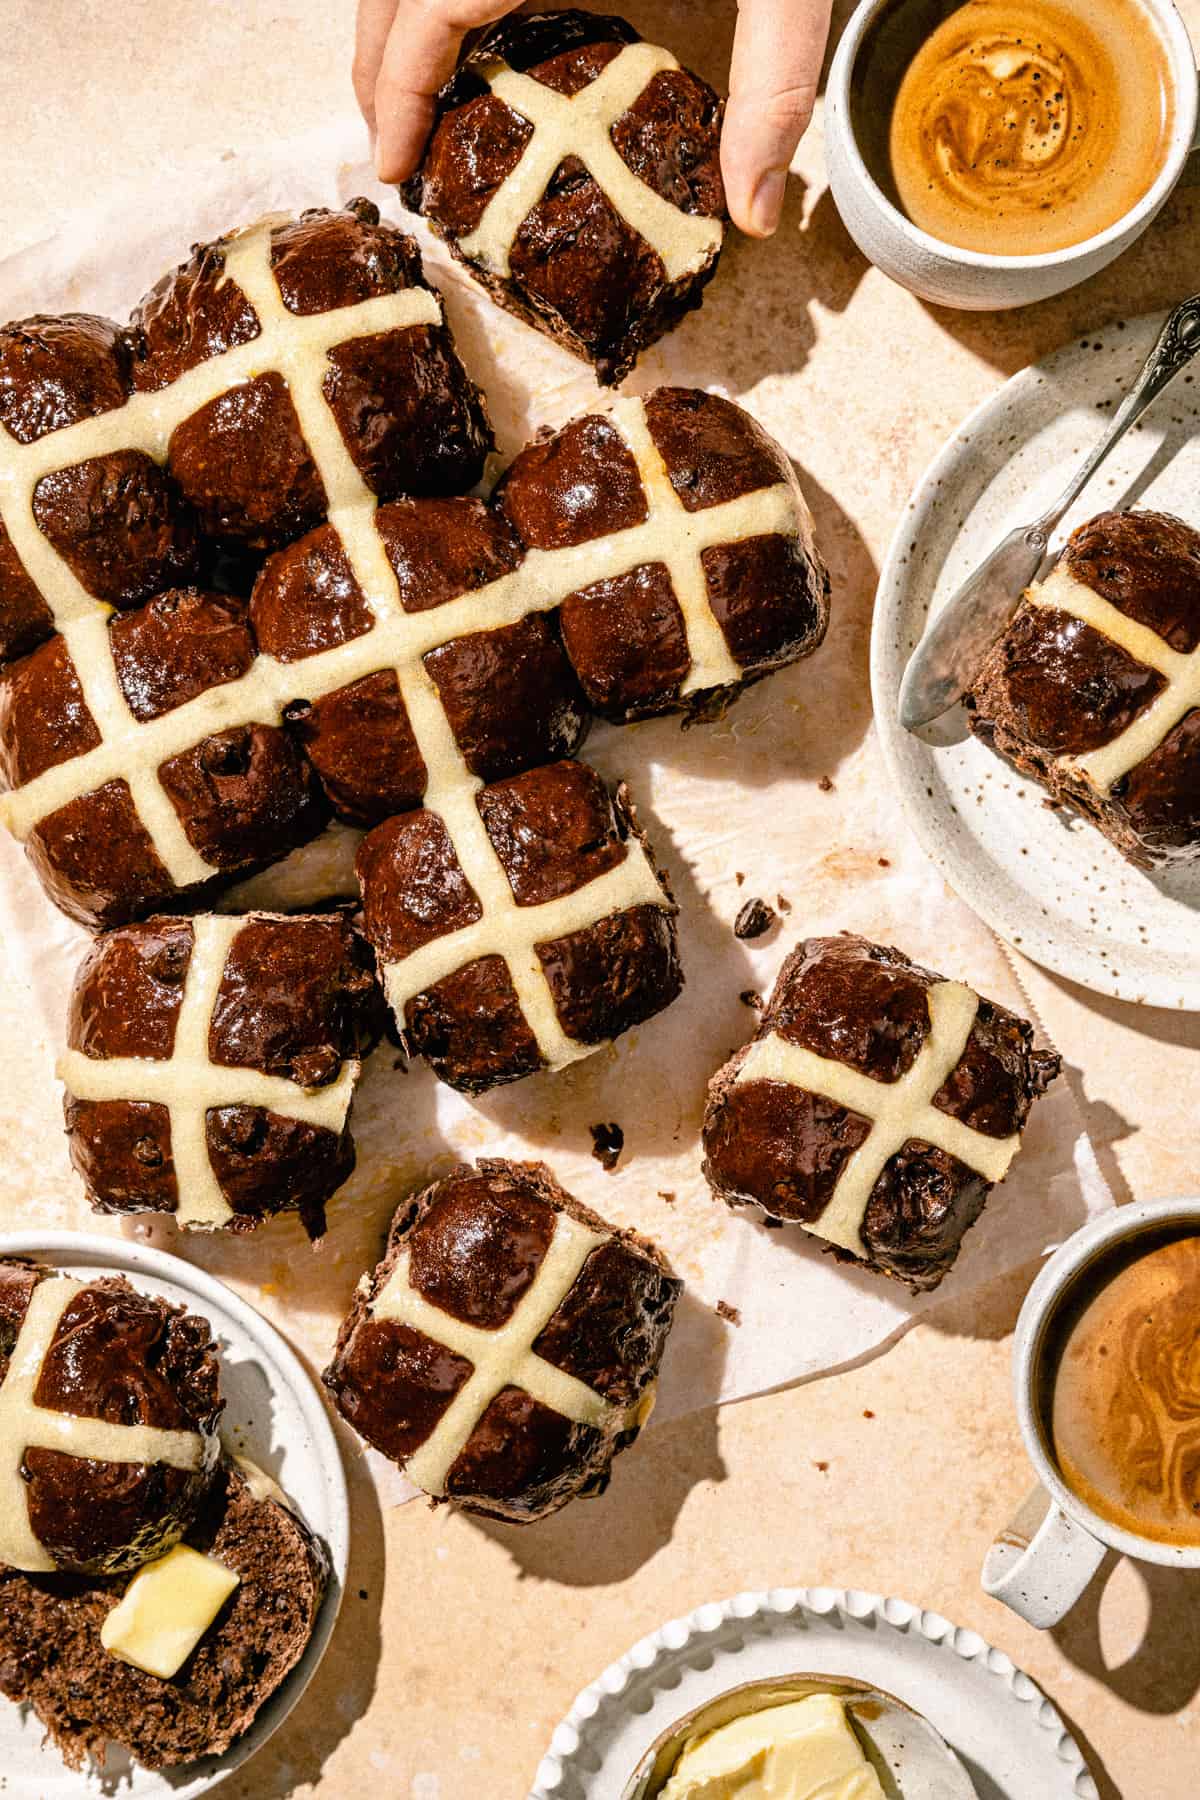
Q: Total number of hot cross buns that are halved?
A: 1